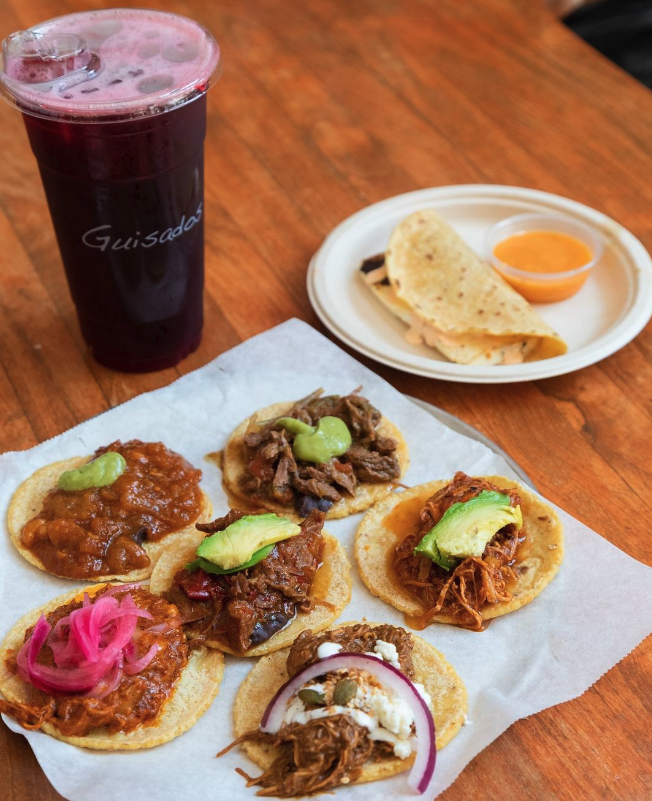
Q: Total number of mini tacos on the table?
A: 6